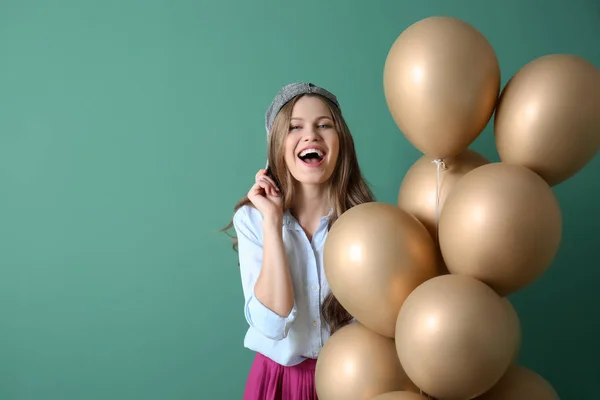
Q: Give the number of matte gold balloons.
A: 9